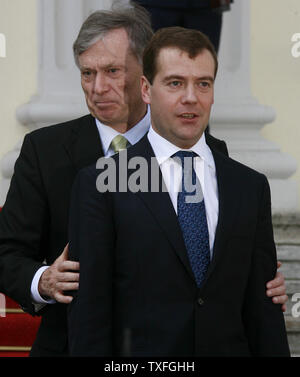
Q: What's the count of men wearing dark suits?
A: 2